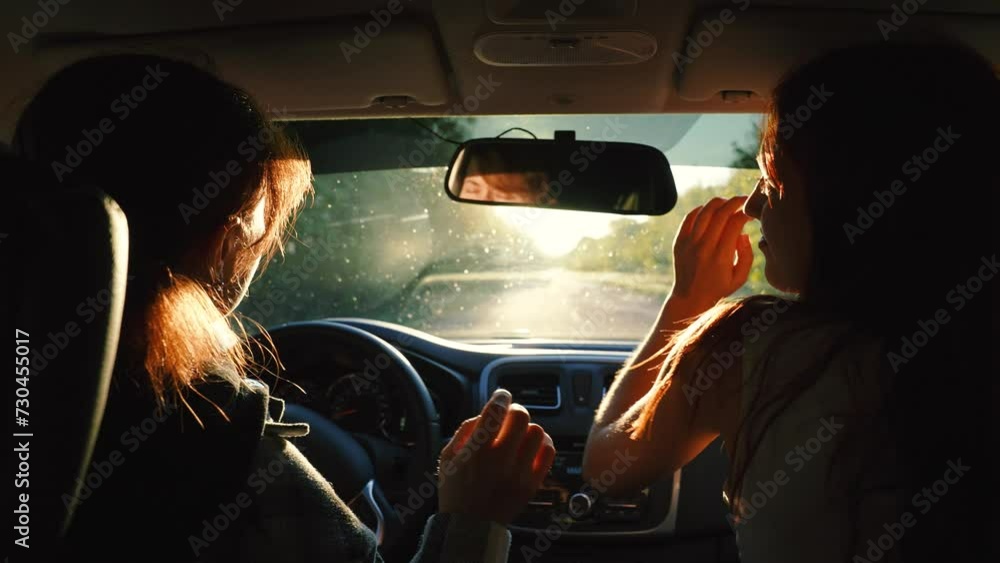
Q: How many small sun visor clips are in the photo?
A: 2